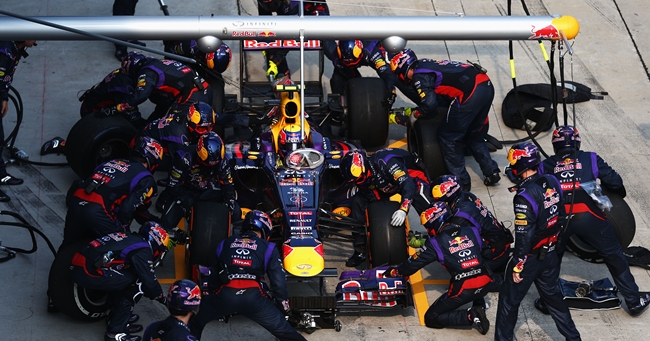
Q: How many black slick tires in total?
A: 8